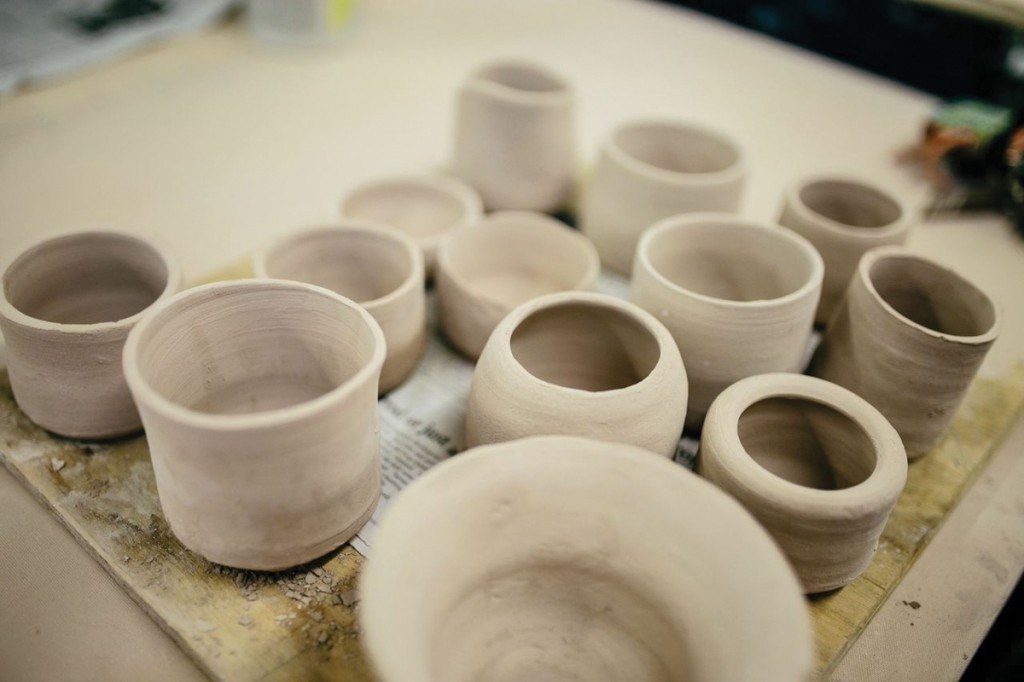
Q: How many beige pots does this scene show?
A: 13